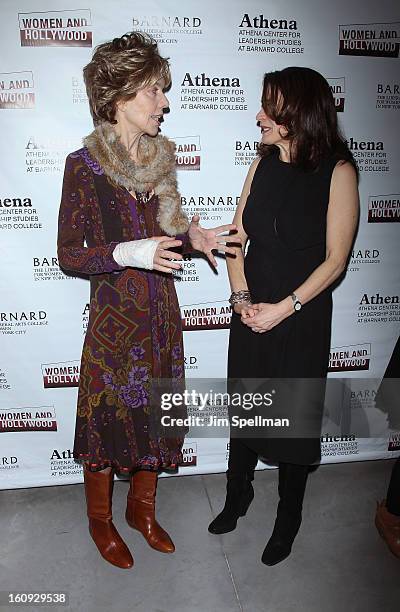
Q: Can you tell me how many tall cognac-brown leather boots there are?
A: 2